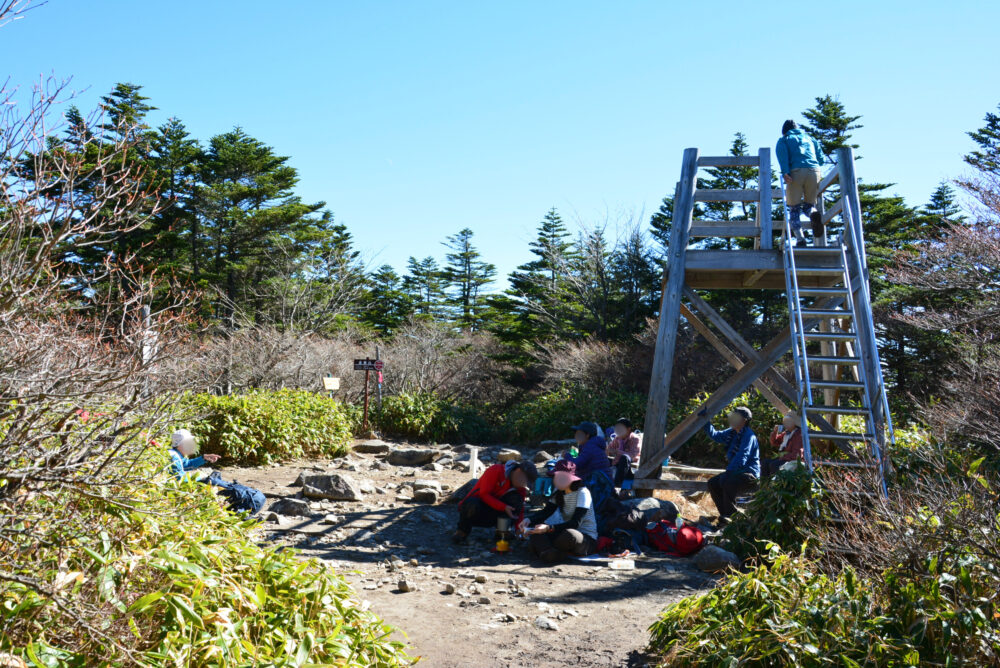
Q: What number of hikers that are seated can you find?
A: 7